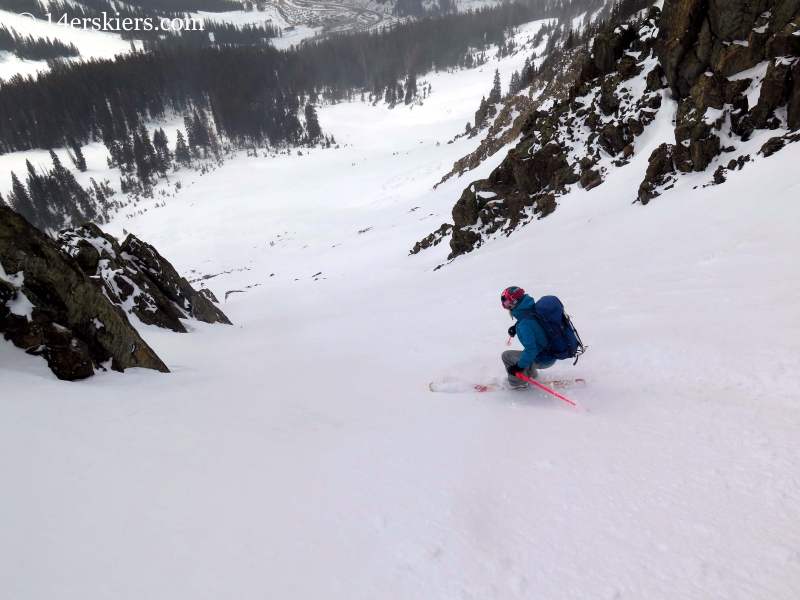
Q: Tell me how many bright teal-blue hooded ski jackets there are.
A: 1